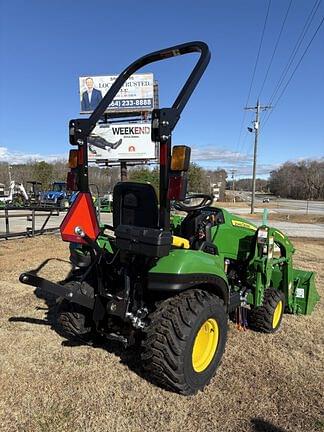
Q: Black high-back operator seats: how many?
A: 1